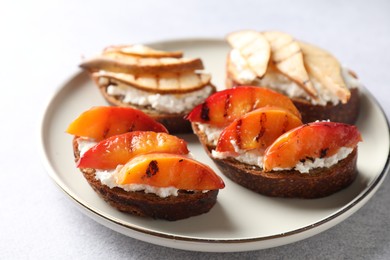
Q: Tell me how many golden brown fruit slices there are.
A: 6